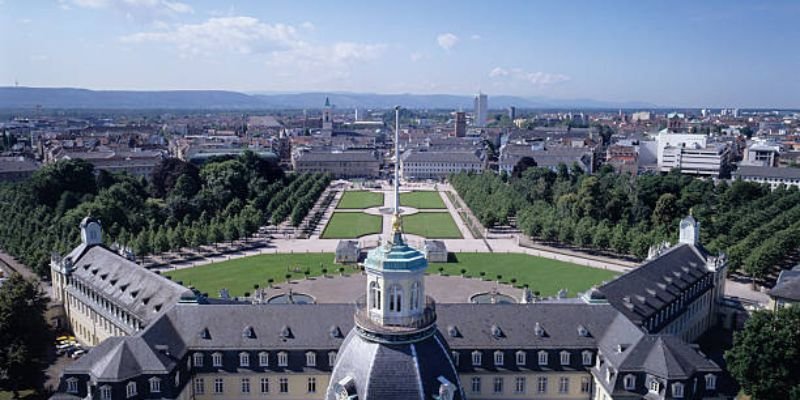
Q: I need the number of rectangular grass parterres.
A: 4